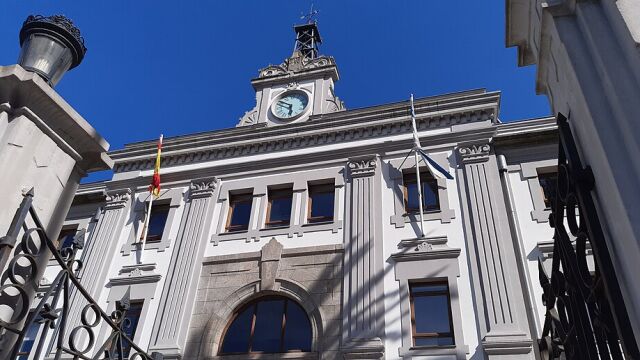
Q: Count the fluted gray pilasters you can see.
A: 4